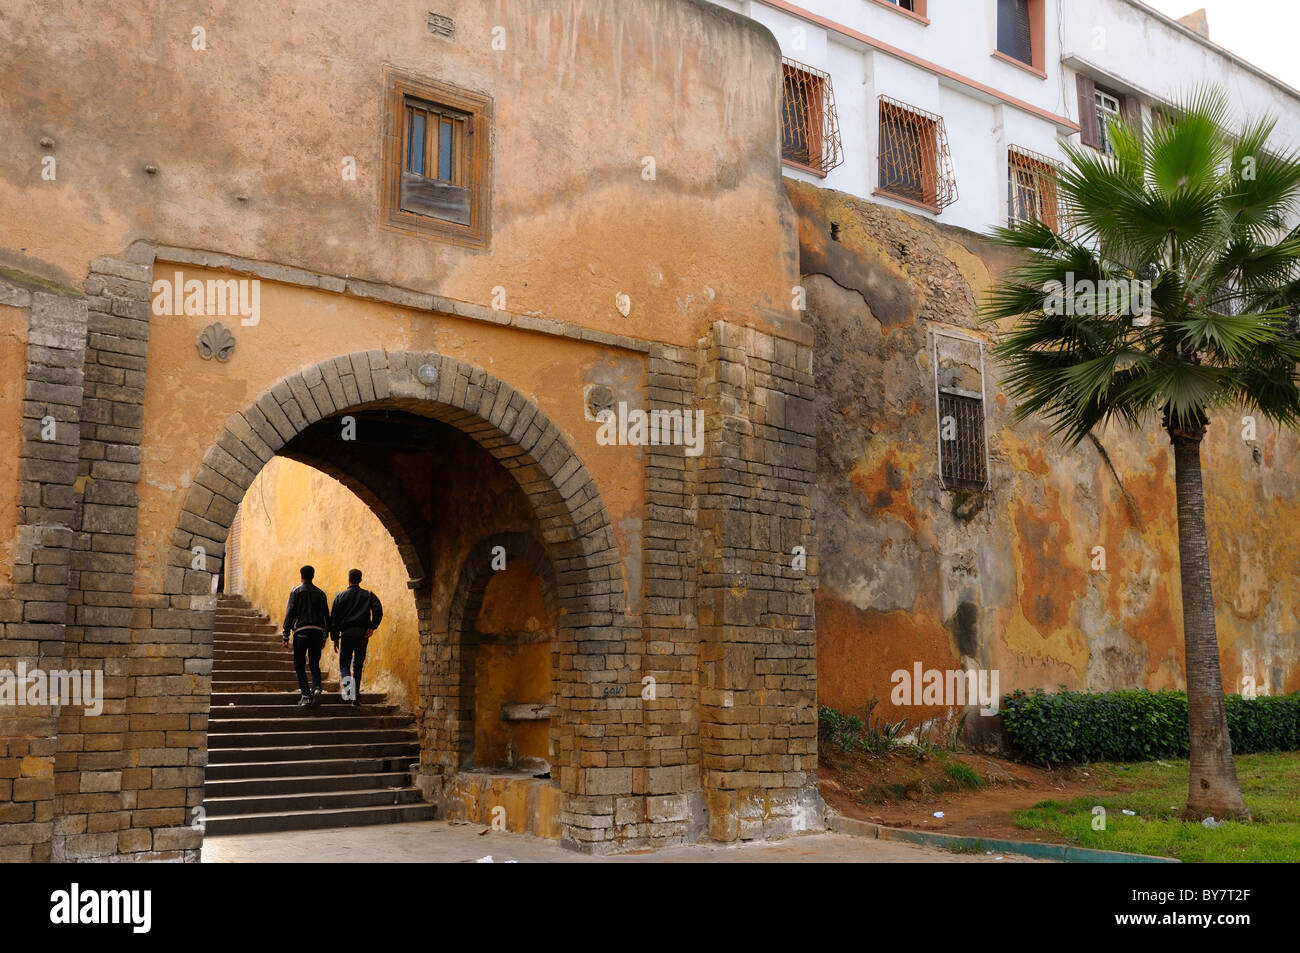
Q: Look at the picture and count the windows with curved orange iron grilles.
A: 3